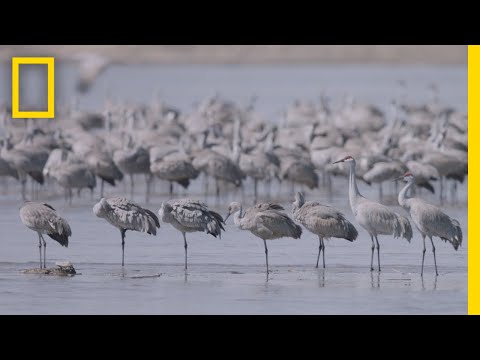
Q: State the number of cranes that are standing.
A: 7